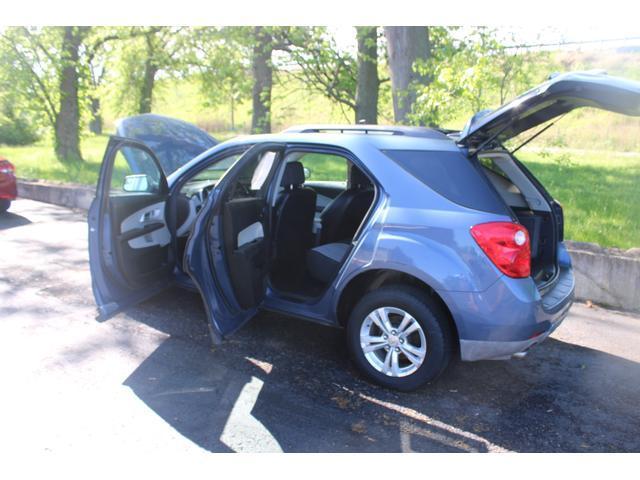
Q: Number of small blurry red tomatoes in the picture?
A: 0